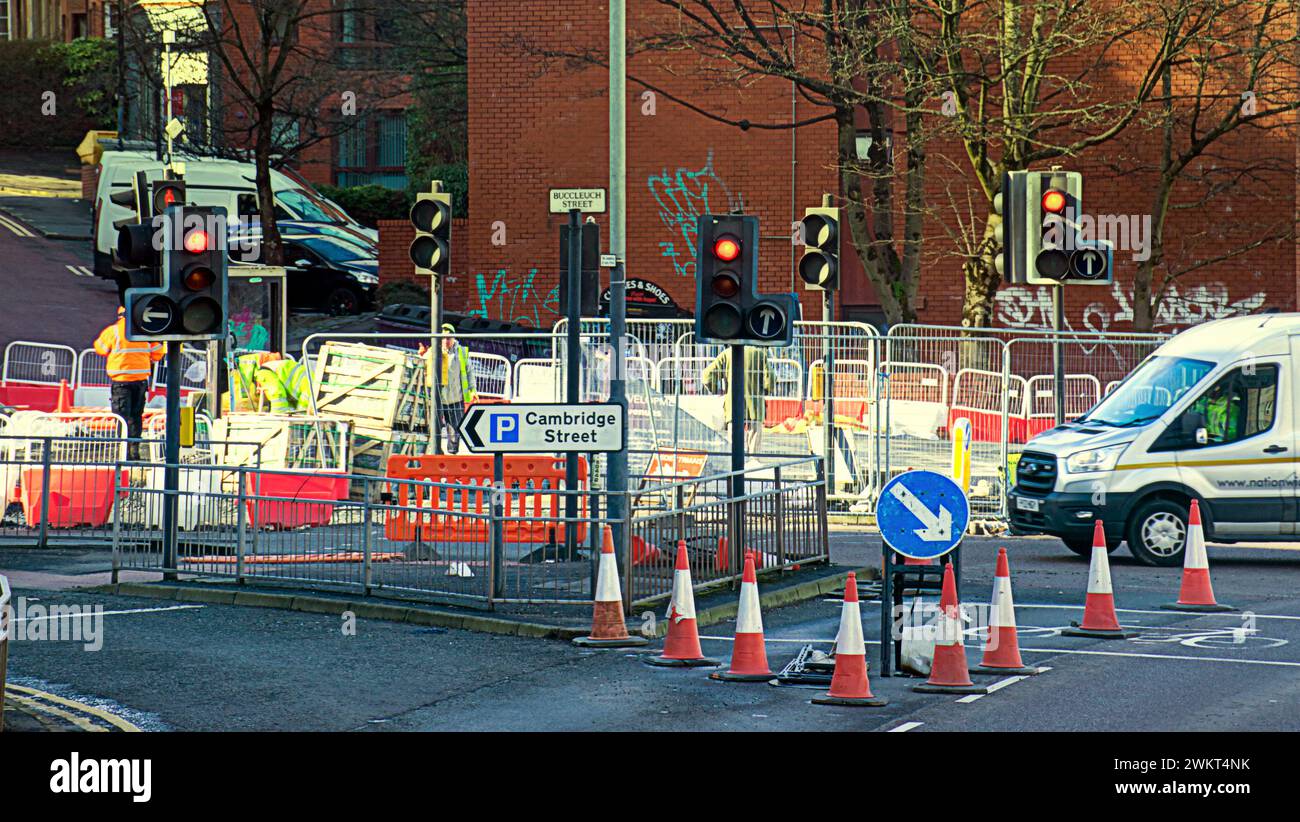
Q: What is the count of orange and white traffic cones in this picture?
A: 8